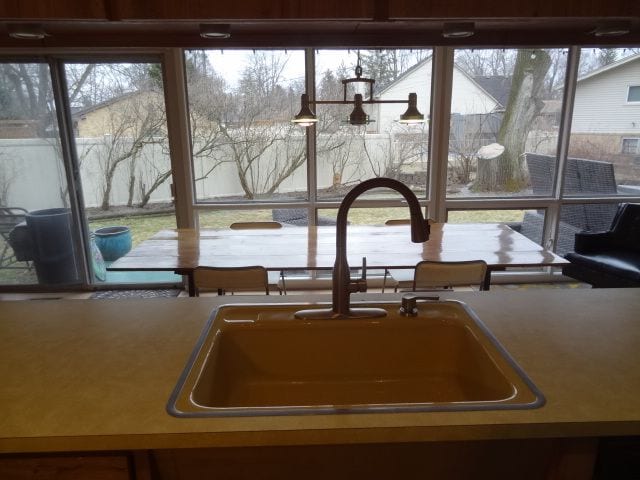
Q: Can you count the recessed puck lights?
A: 4